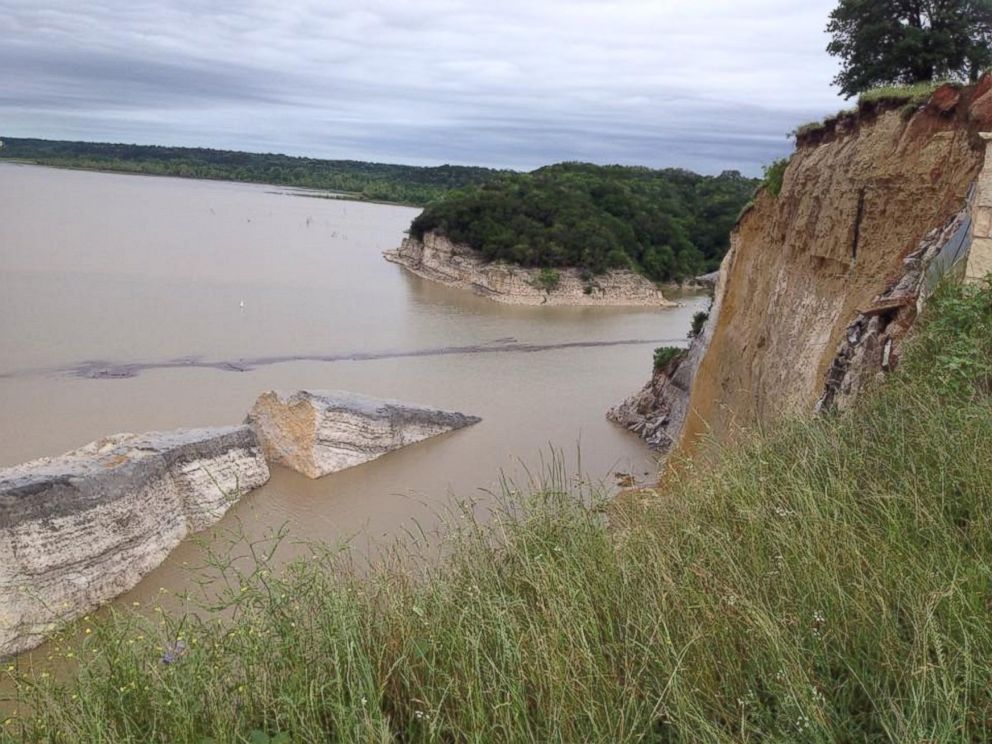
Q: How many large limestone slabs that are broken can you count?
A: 2